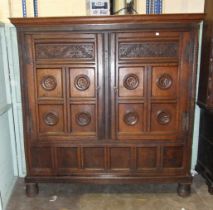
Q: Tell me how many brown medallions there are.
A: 8